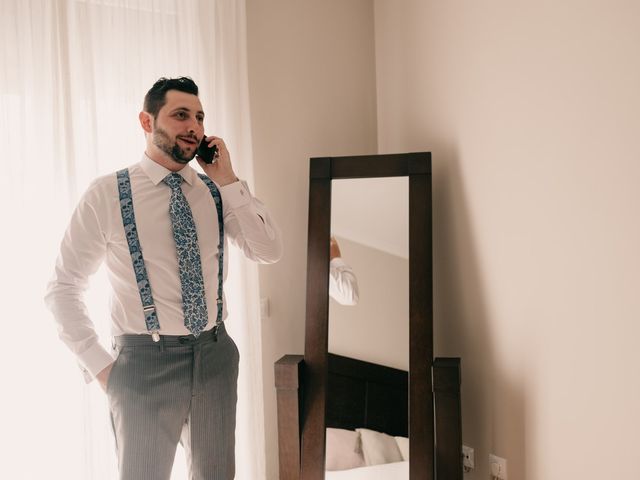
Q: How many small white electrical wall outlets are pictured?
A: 2